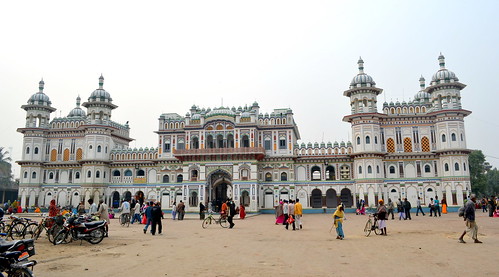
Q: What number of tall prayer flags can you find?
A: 0